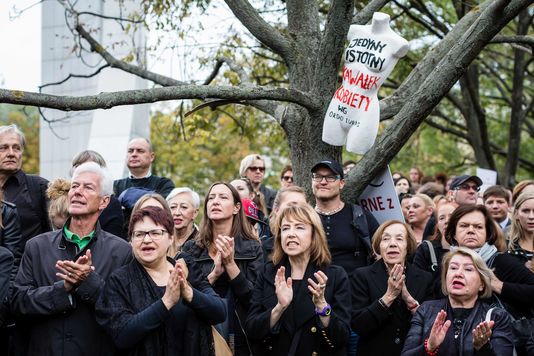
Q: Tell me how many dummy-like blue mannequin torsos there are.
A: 0